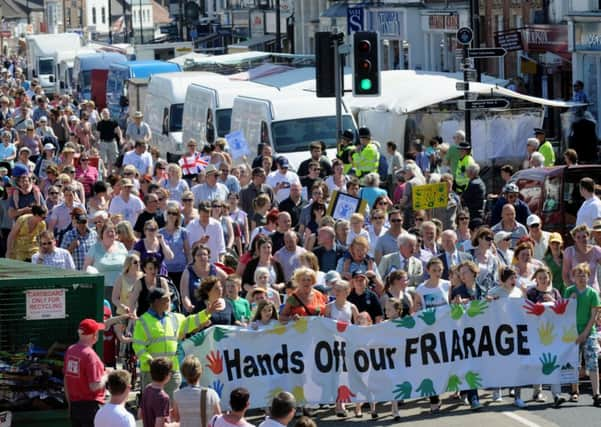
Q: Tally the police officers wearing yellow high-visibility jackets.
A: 4